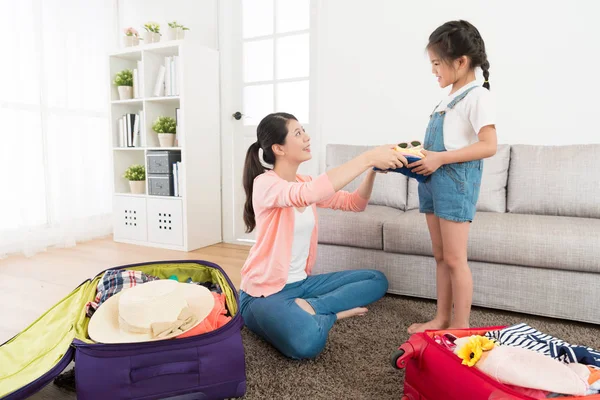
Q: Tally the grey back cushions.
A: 3